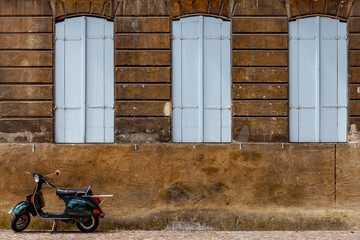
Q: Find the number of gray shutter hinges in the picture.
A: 12